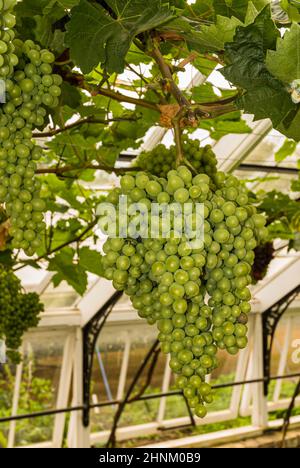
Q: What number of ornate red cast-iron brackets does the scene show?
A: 0